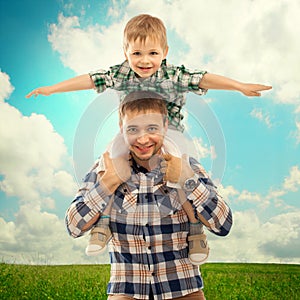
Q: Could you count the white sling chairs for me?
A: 0